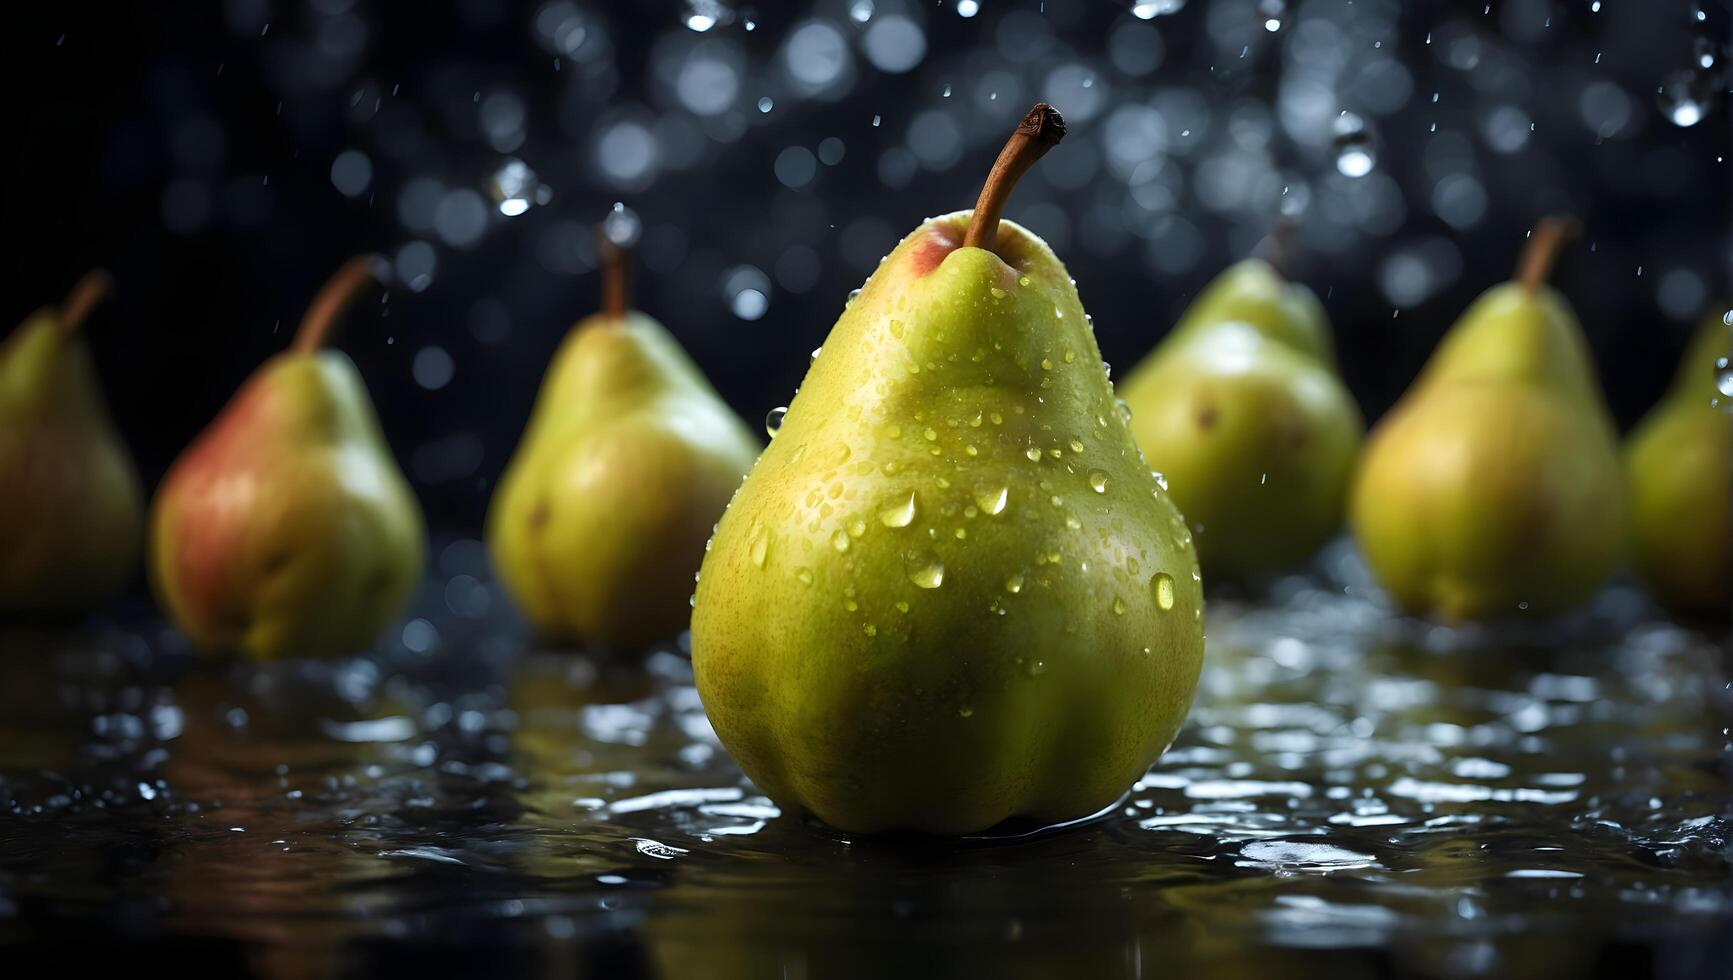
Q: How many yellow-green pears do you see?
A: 7